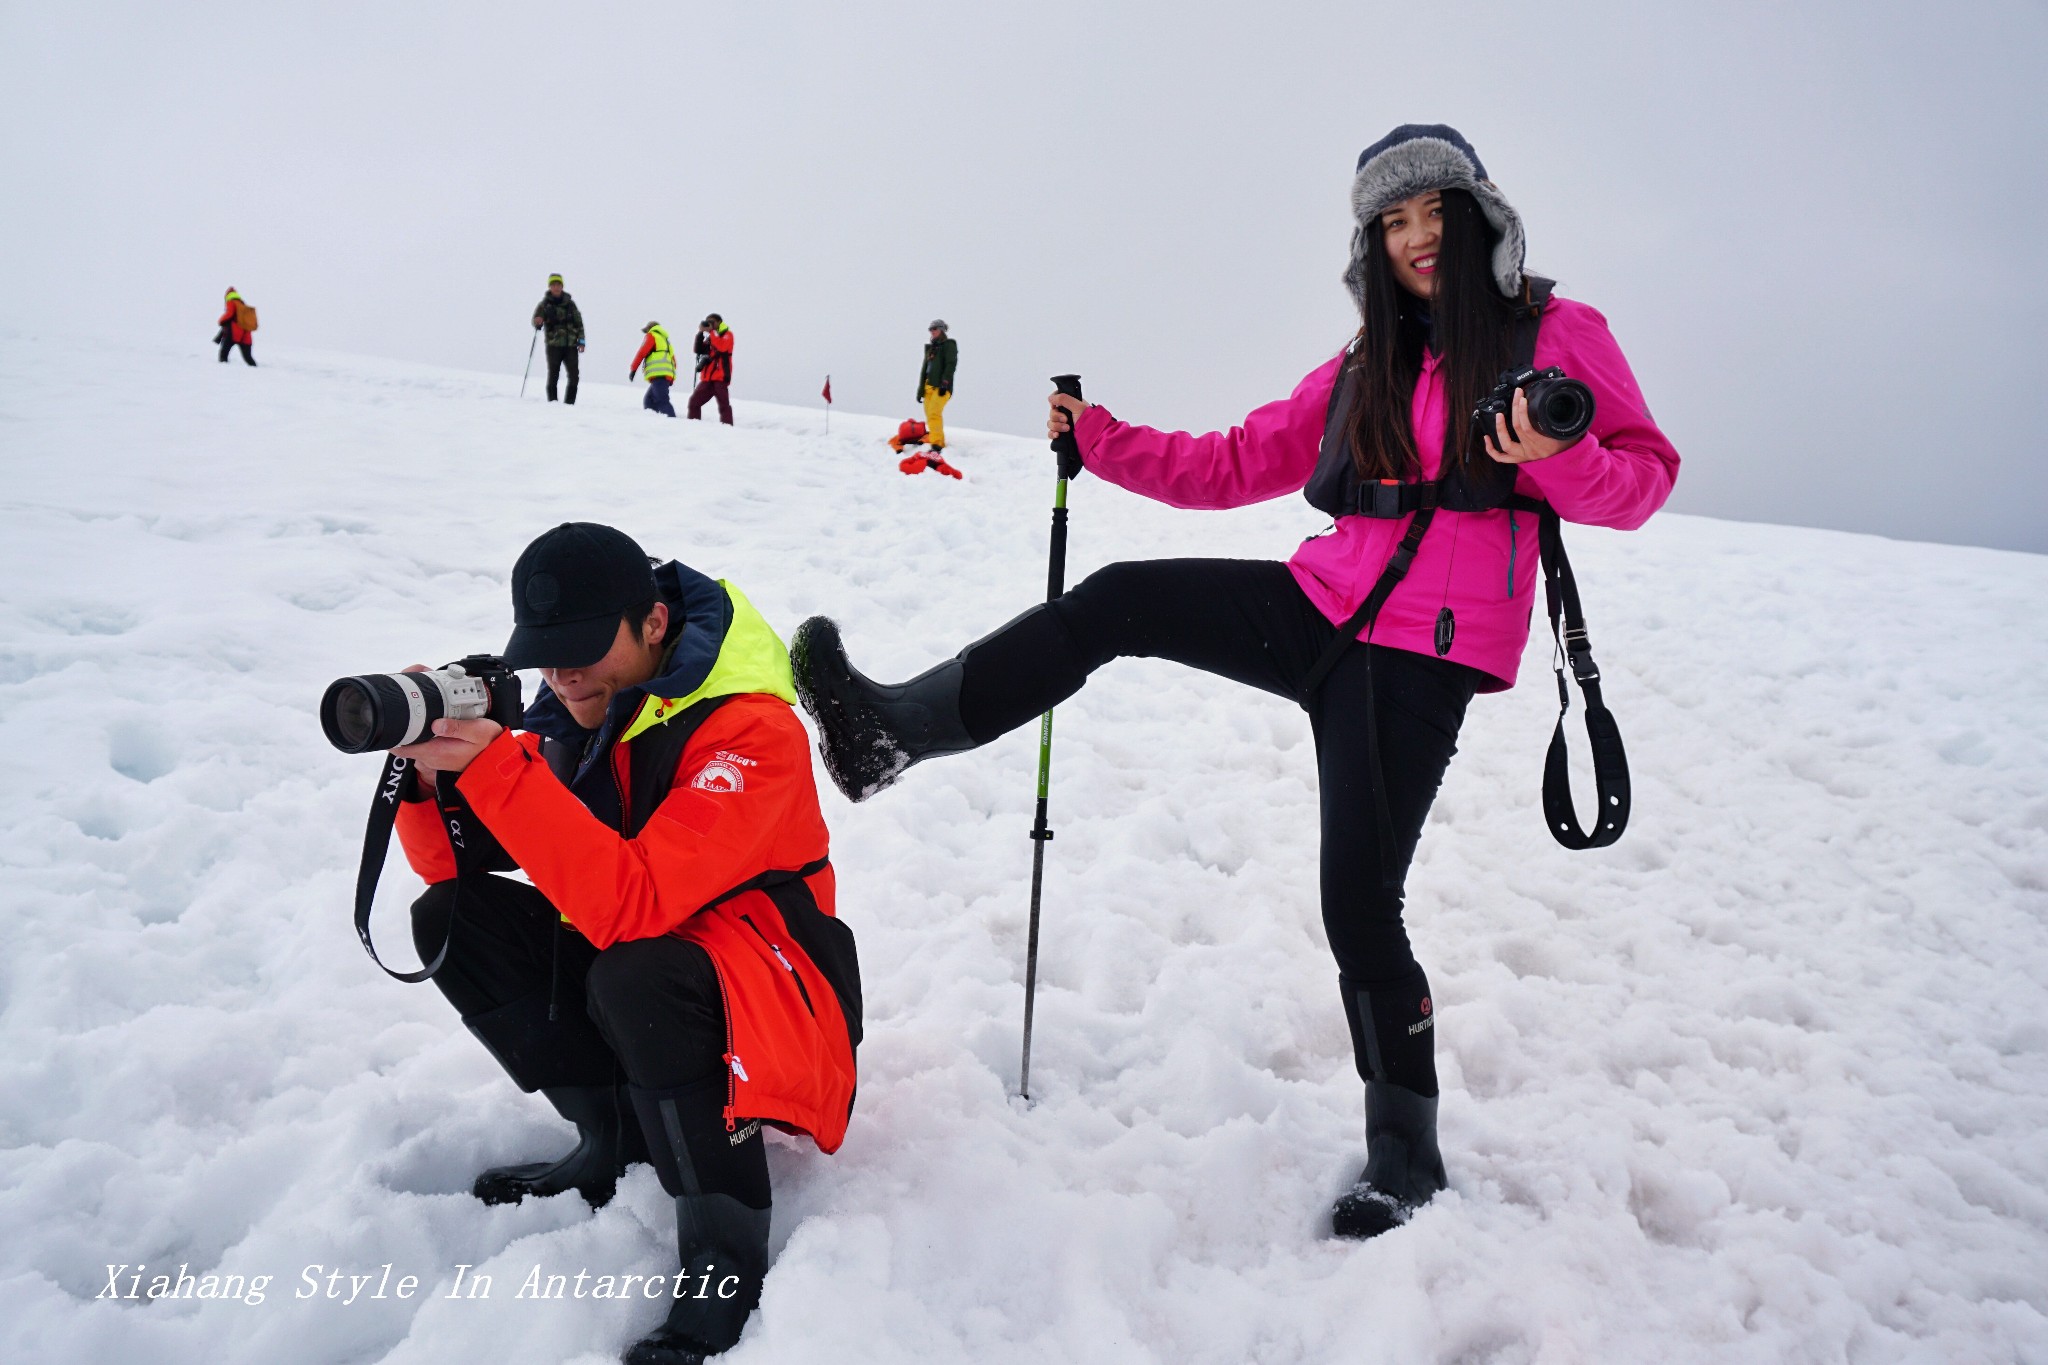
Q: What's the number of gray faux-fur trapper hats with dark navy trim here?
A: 1